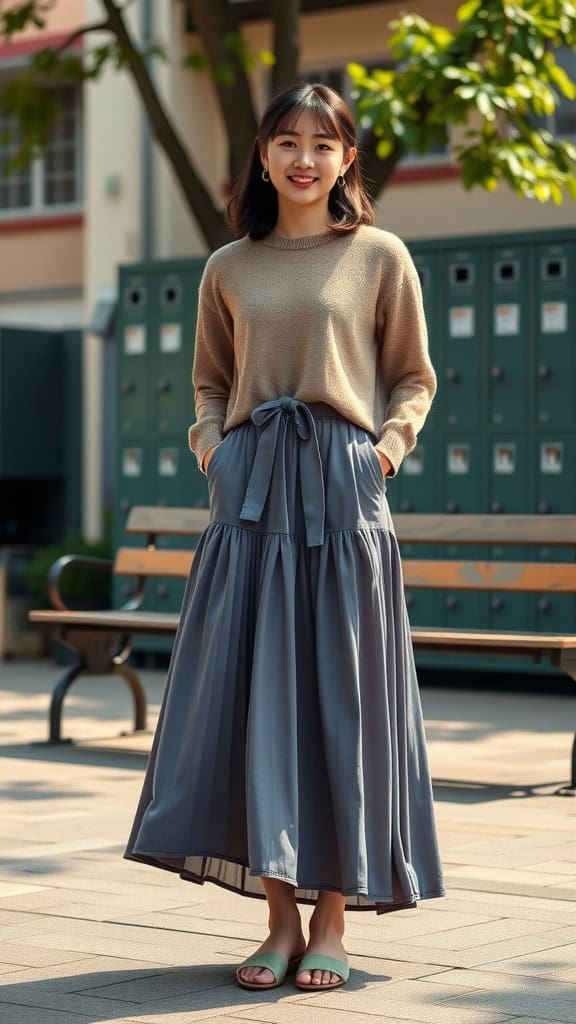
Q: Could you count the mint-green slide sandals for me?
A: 2